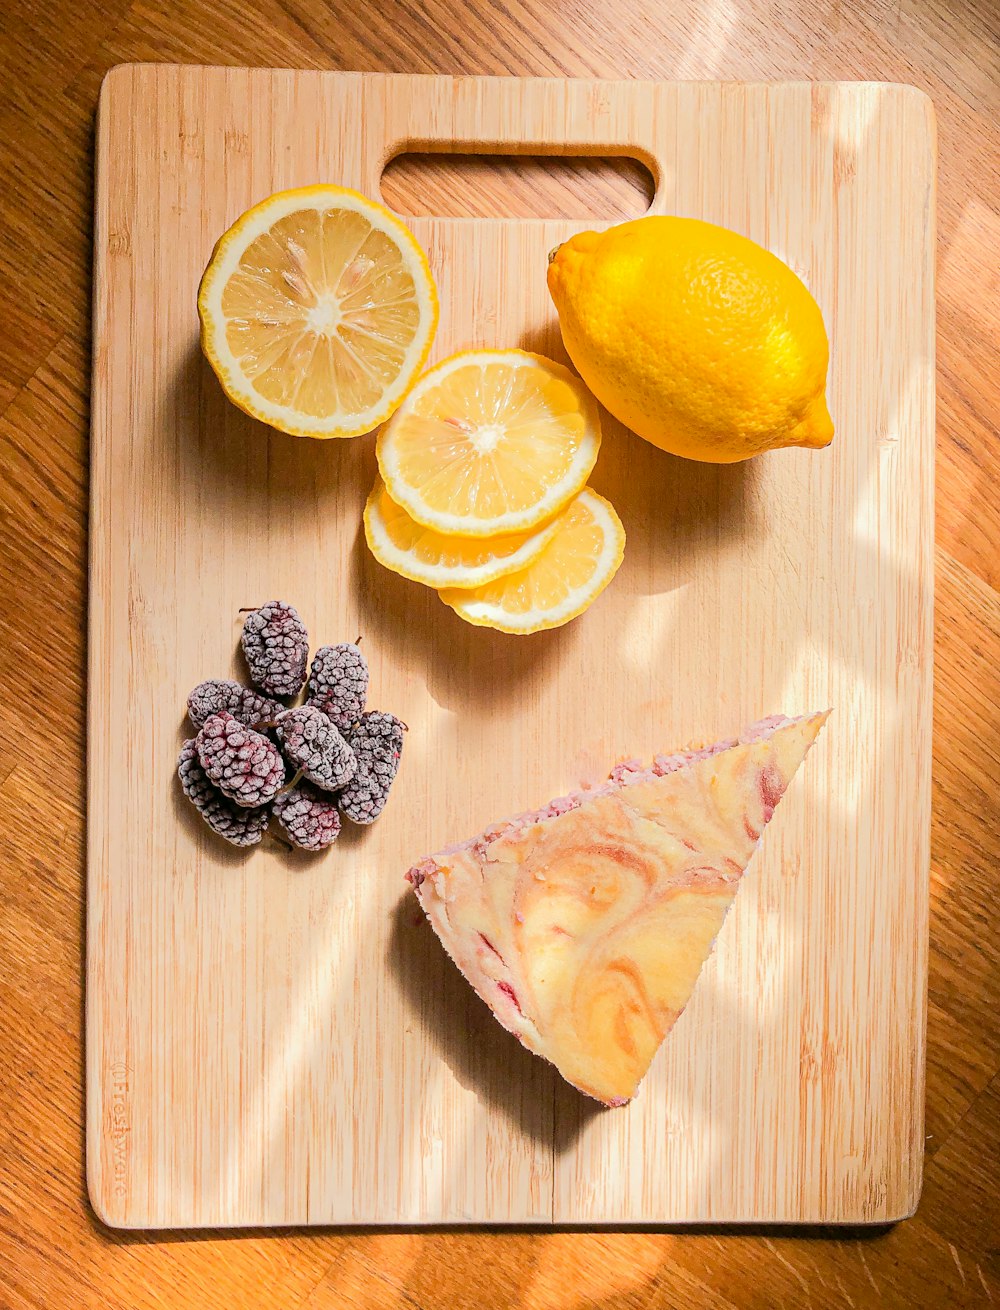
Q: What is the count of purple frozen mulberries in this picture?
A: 8